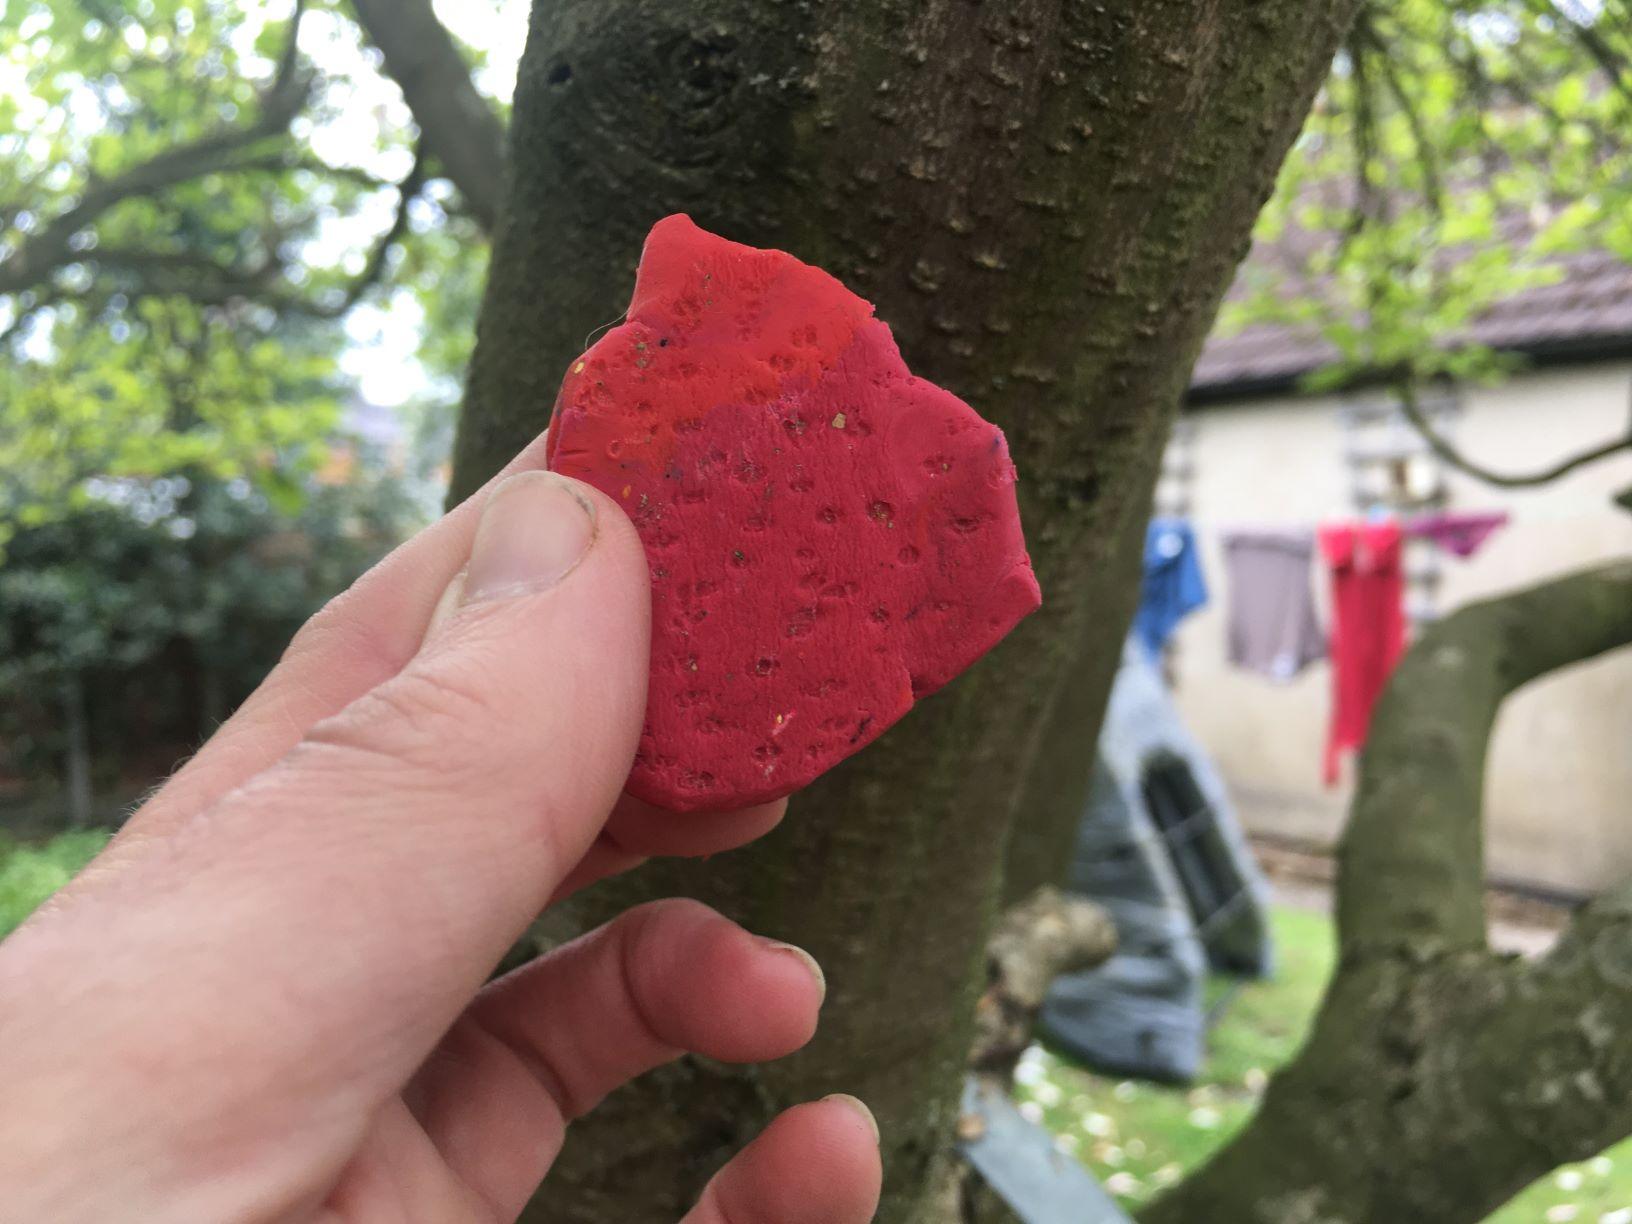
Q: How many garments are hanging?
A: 4